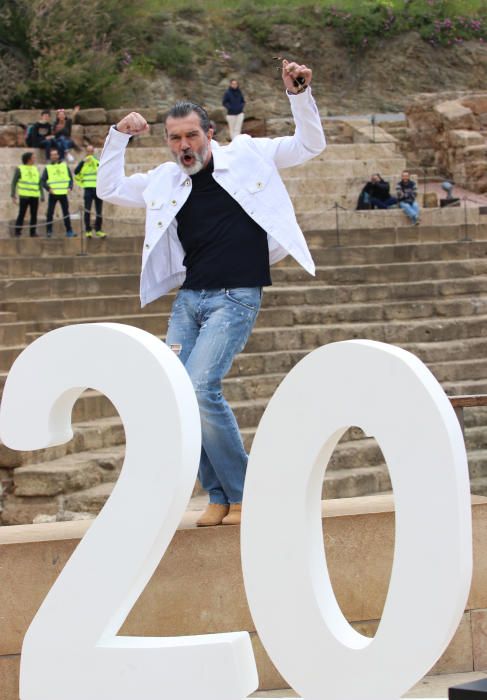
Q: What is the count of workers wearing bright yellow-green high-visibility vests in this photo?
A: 3